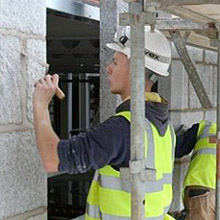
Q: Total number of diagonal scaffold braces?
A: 1